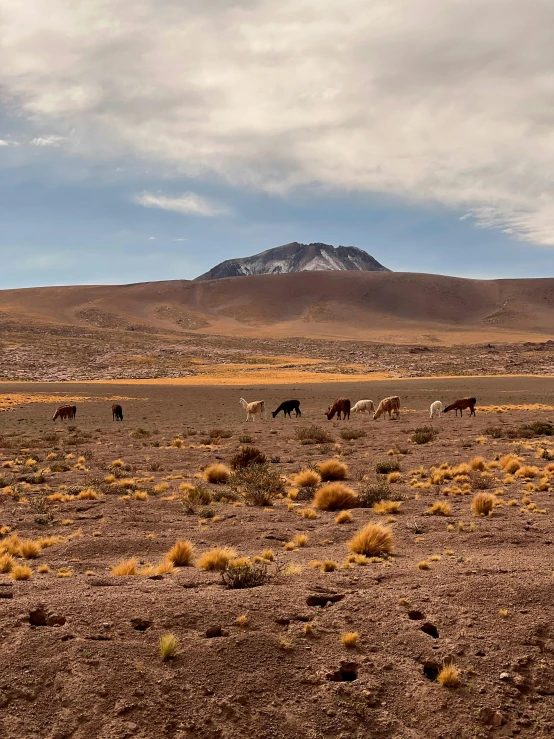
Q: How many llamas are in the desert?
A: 9